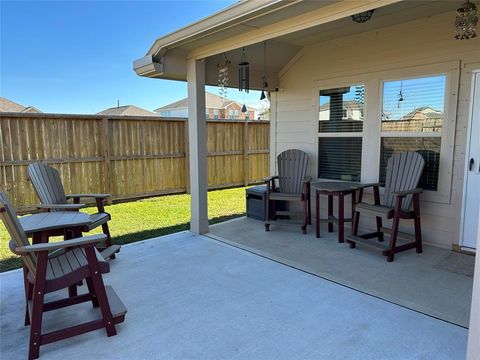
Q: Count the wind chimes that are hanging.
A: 4